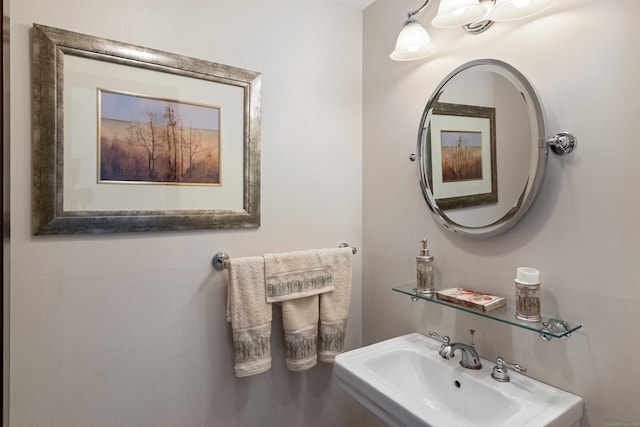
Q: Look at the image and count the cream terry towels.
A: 4